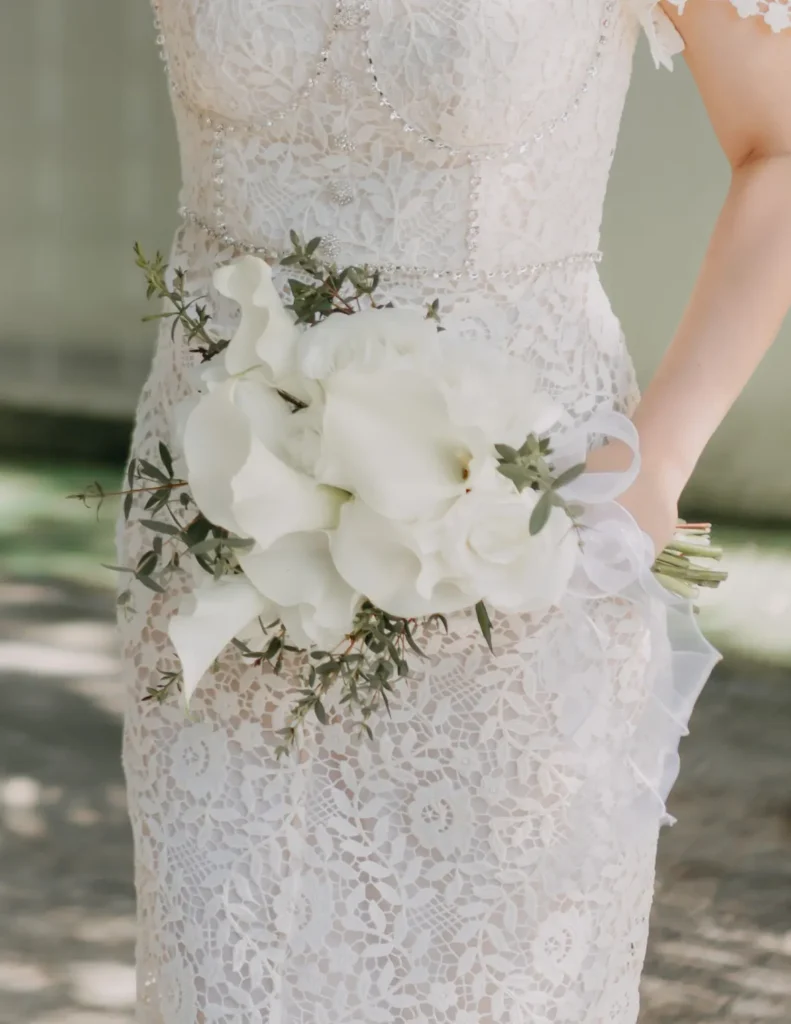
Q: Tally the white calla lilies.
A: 6